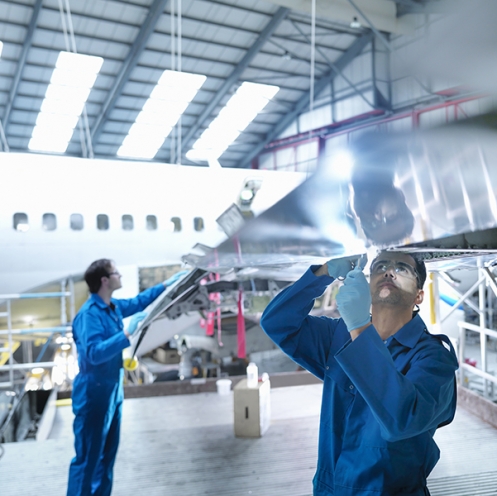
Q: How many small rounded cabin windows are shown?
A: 8